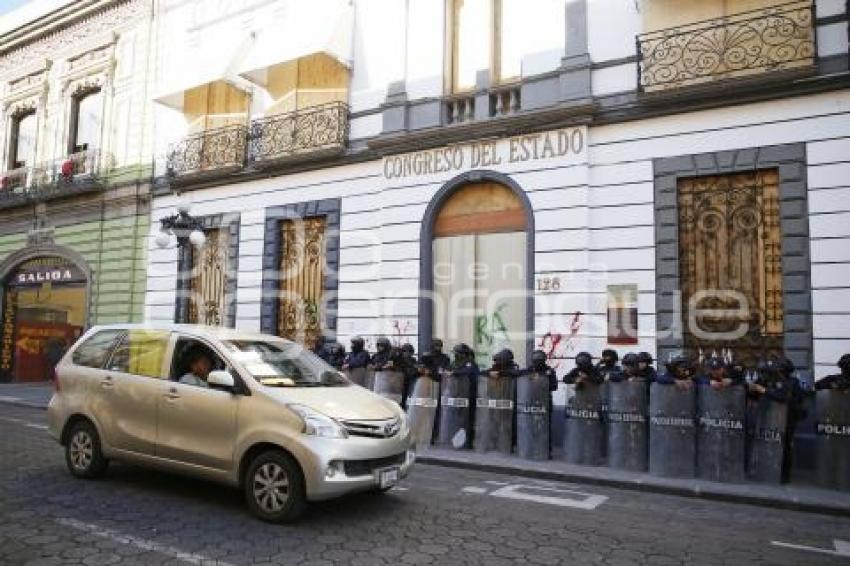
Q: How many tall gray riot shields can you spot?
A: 12